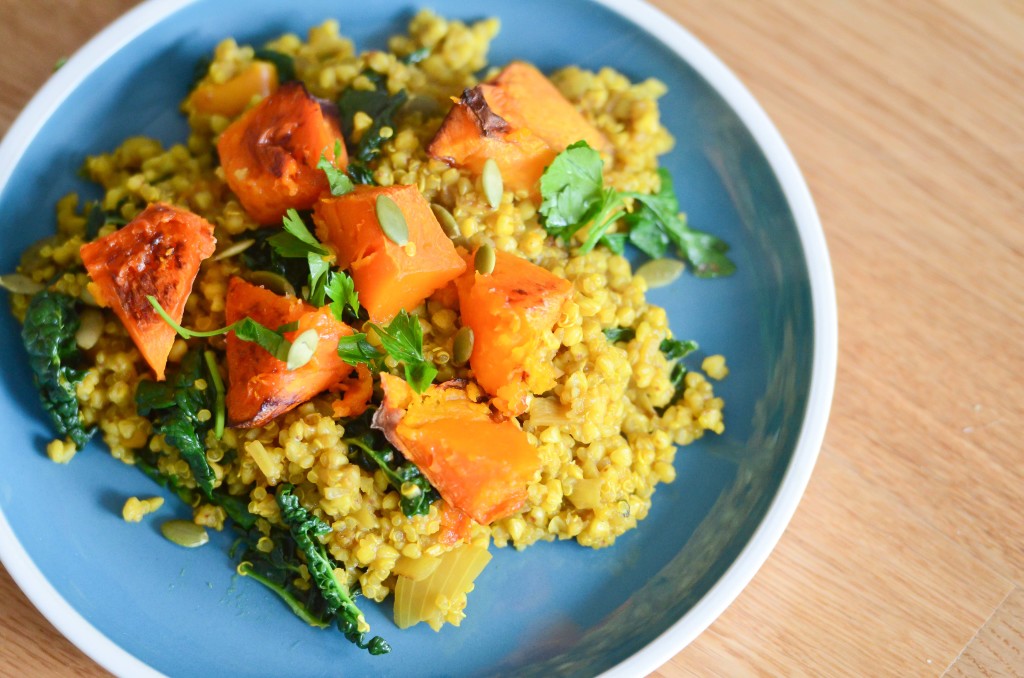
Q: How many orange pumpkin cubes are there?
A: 7